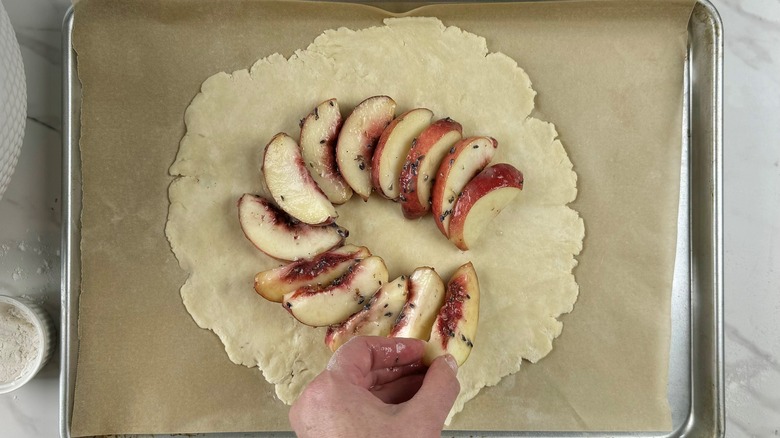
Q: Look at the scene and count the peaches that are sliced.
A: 13